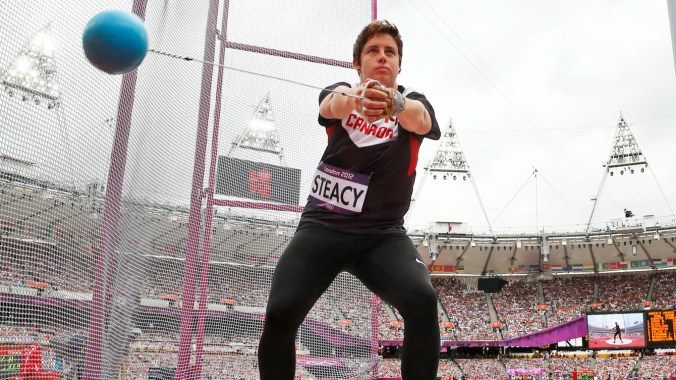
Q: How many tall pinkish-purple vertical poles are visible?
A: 4